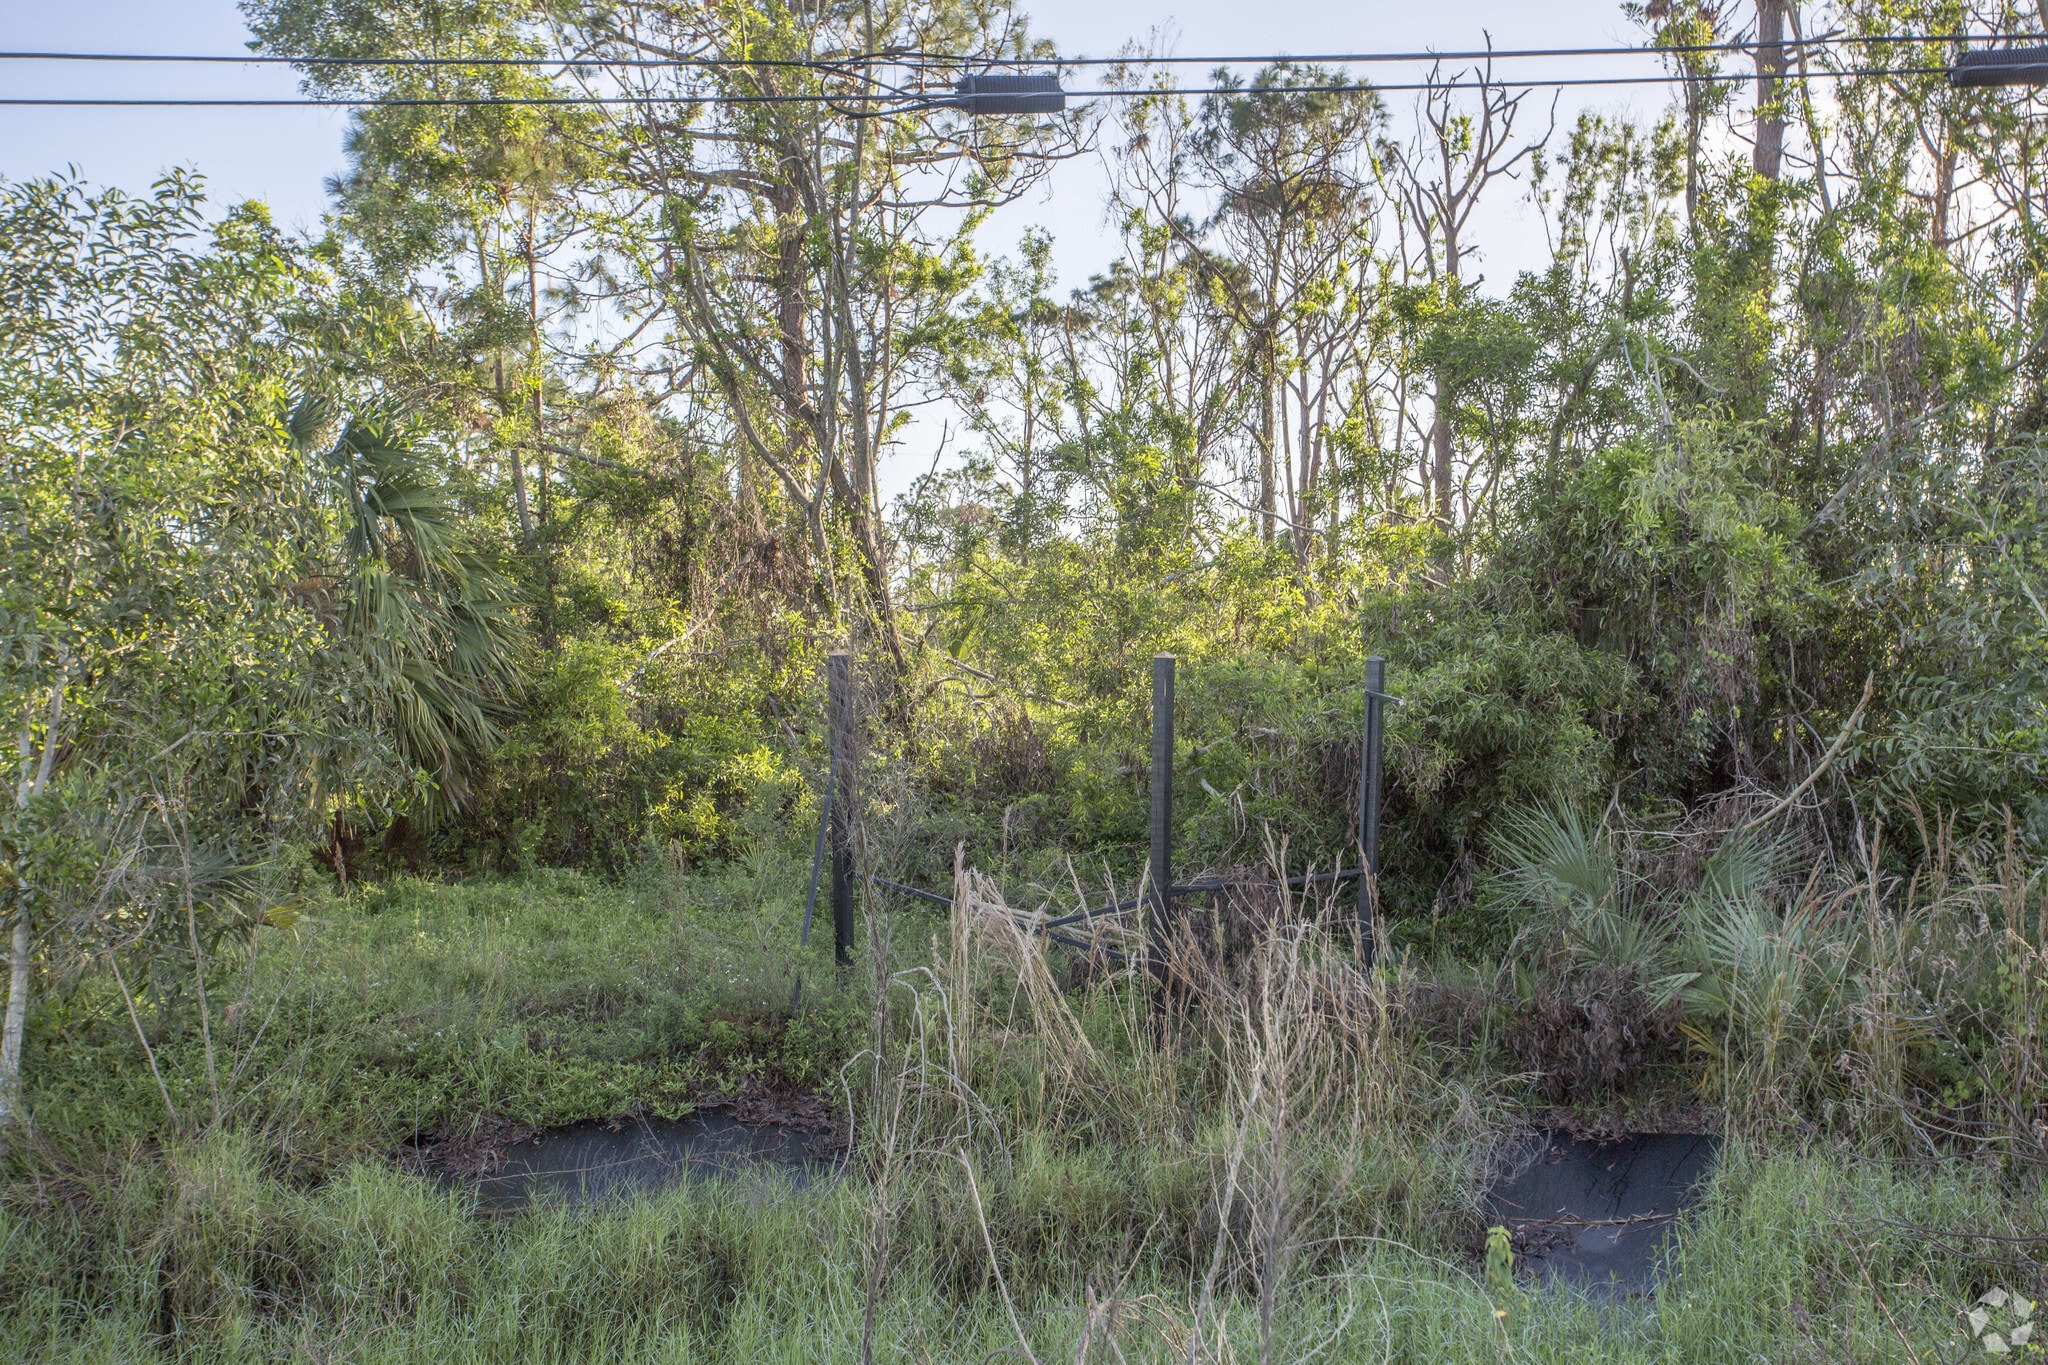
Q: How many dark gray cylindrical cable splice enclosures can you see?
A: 2